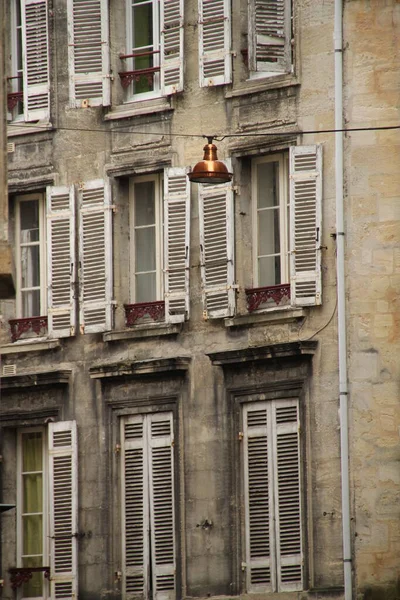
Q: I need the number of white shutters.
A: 15